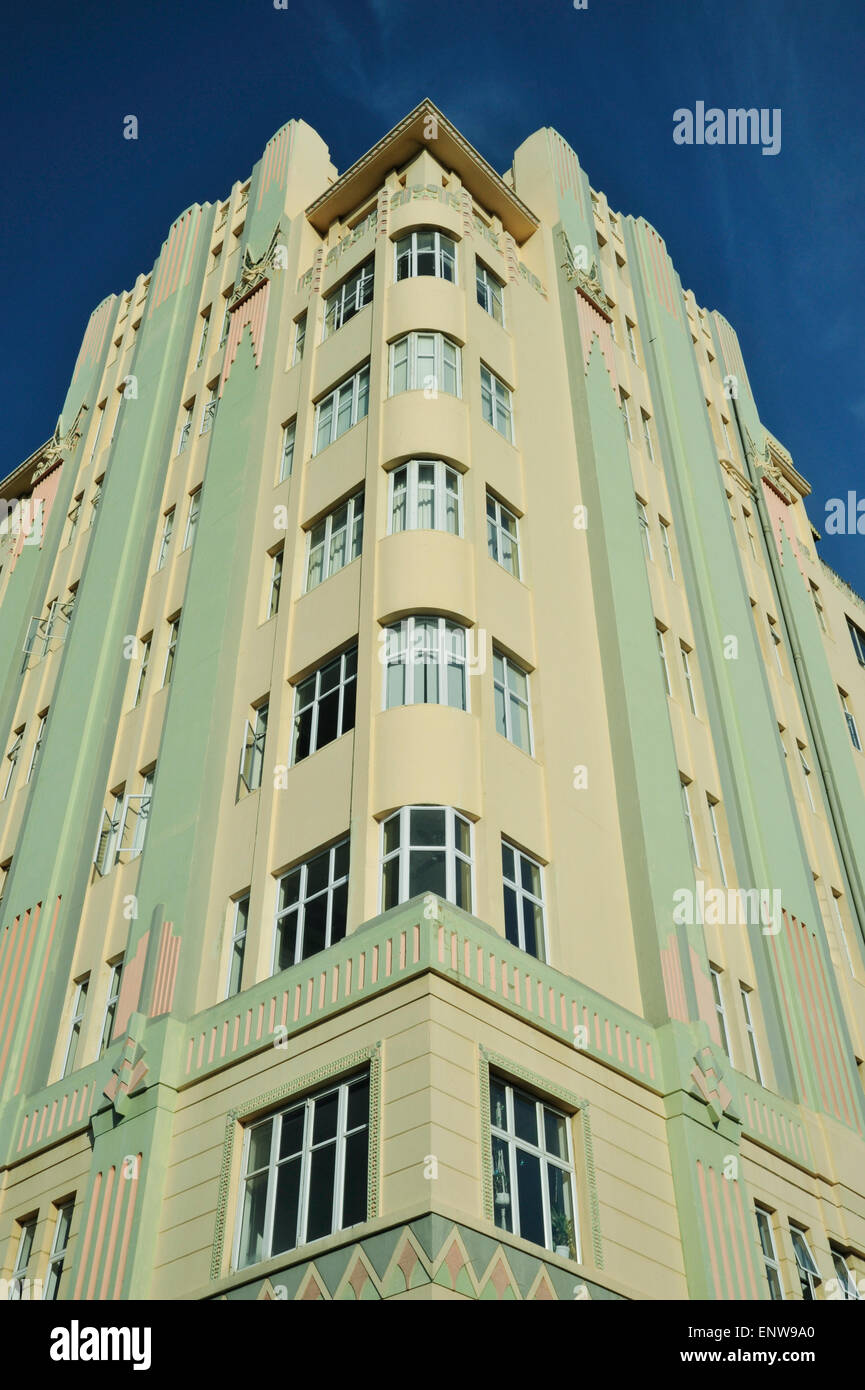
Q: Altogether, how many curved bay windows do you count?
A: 5